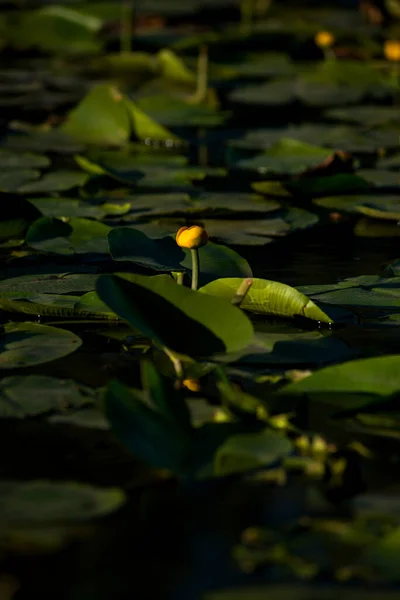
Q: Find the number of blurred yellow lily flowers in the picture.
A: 2